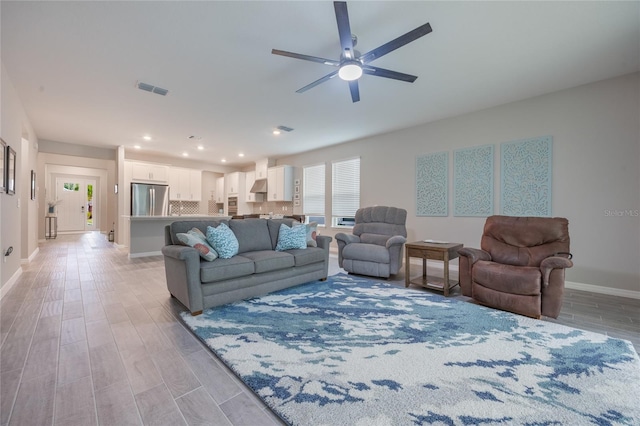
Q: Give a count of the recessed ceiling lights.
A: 7